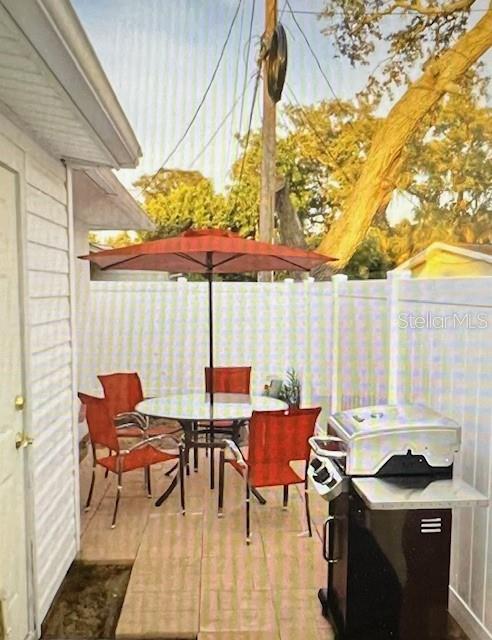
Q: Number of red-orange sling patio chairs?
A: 4